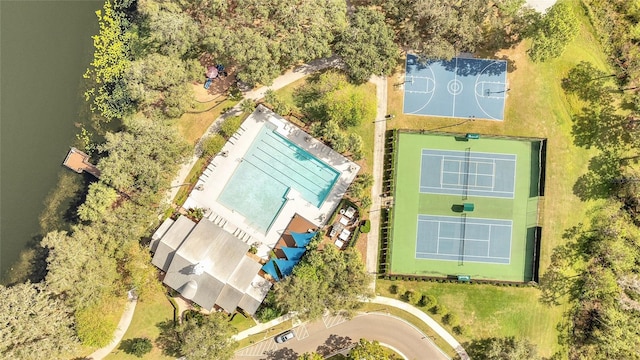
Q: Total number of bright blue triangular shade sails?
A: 4